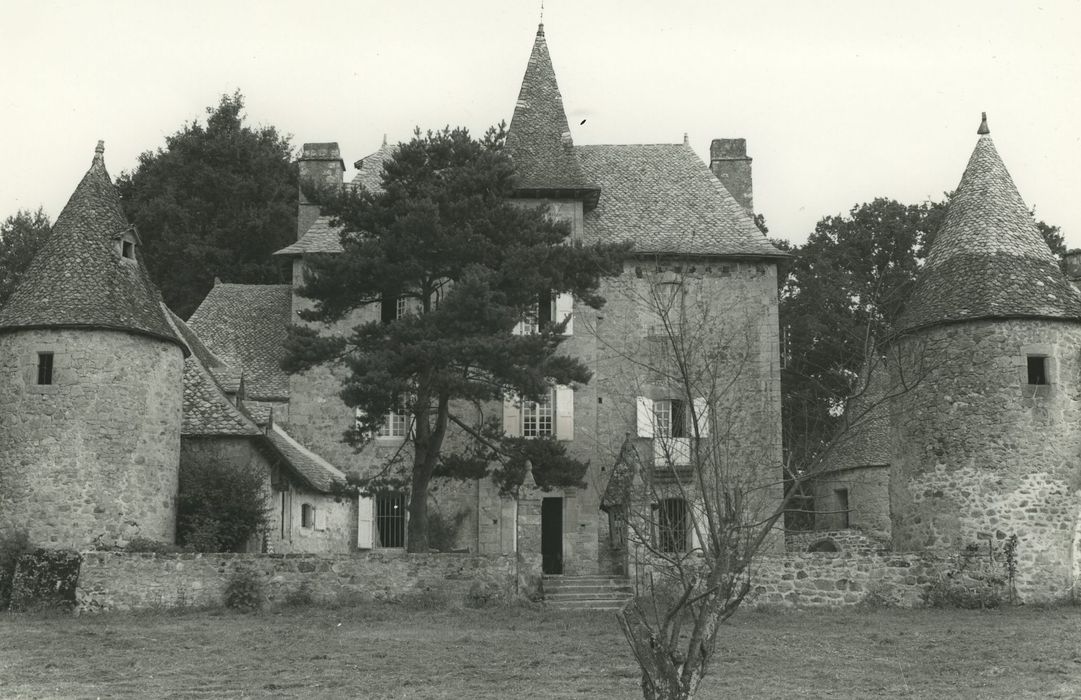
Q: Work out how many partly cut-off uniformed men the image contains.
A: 0